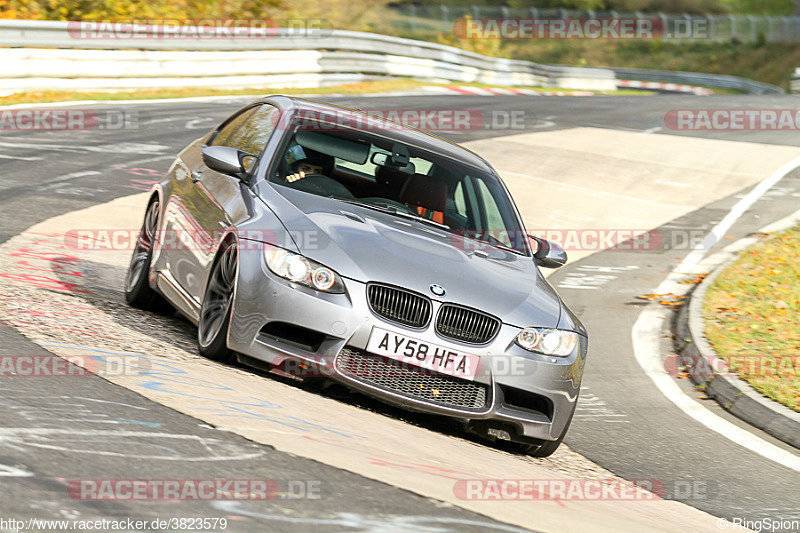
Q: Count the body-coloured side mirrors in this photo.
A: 2